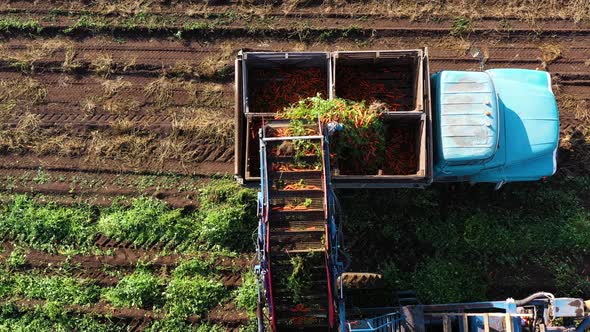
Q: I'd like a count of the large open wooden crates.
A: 4